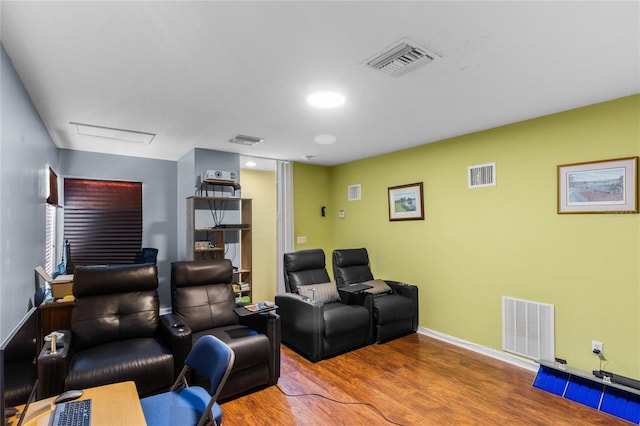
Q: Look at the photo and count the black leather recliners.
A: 4